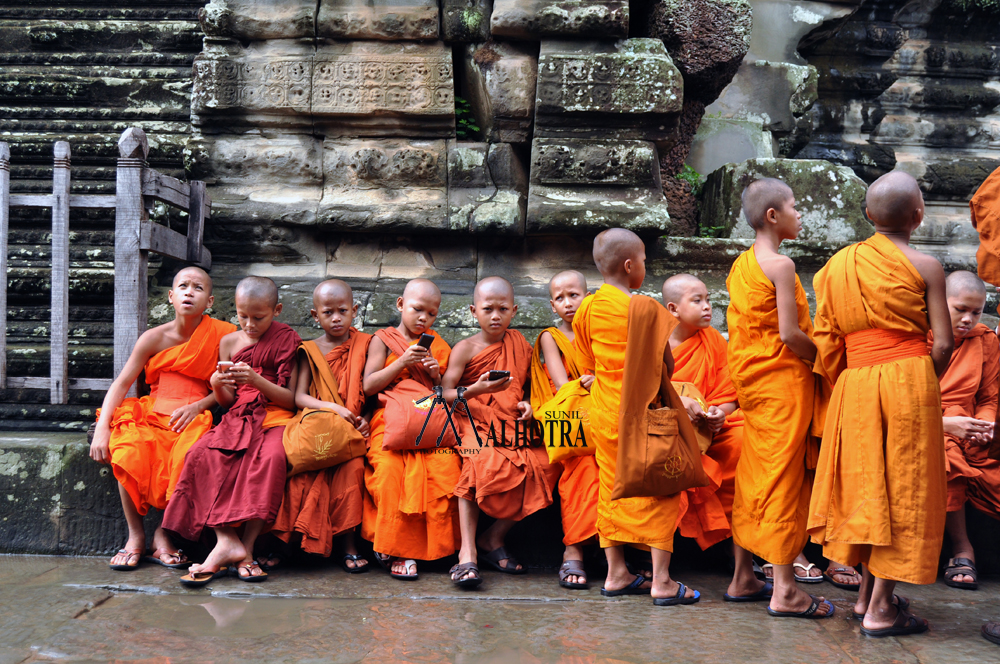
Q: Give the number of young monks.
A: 11